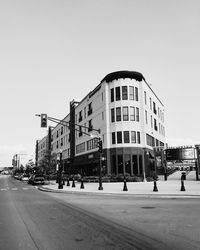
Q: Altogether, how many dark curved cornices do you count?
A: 1